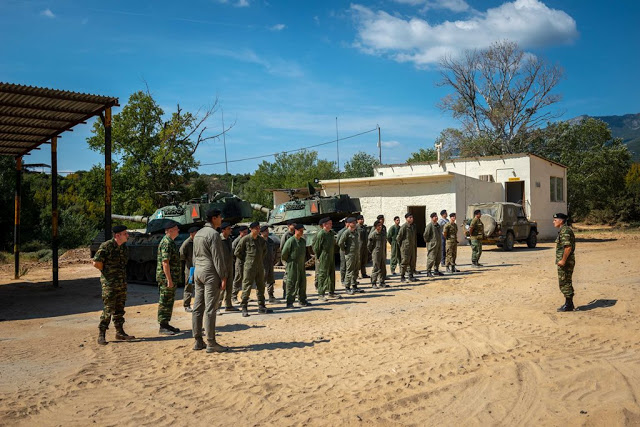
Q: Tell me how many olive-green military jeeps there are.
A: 1